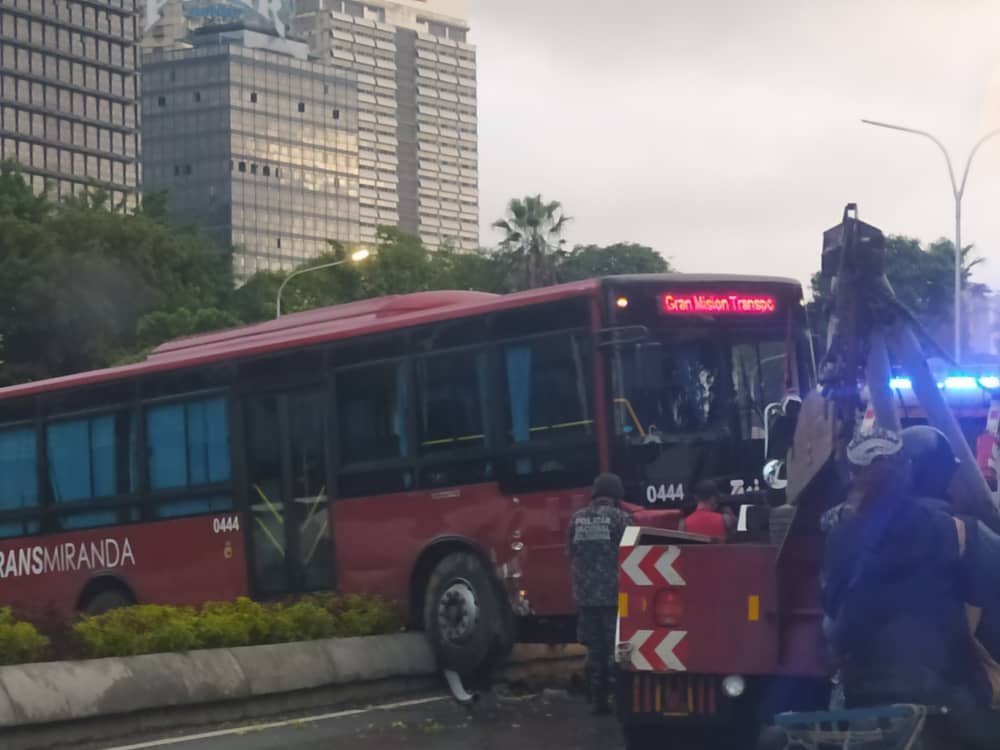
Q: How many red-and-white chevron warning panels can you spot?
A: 2